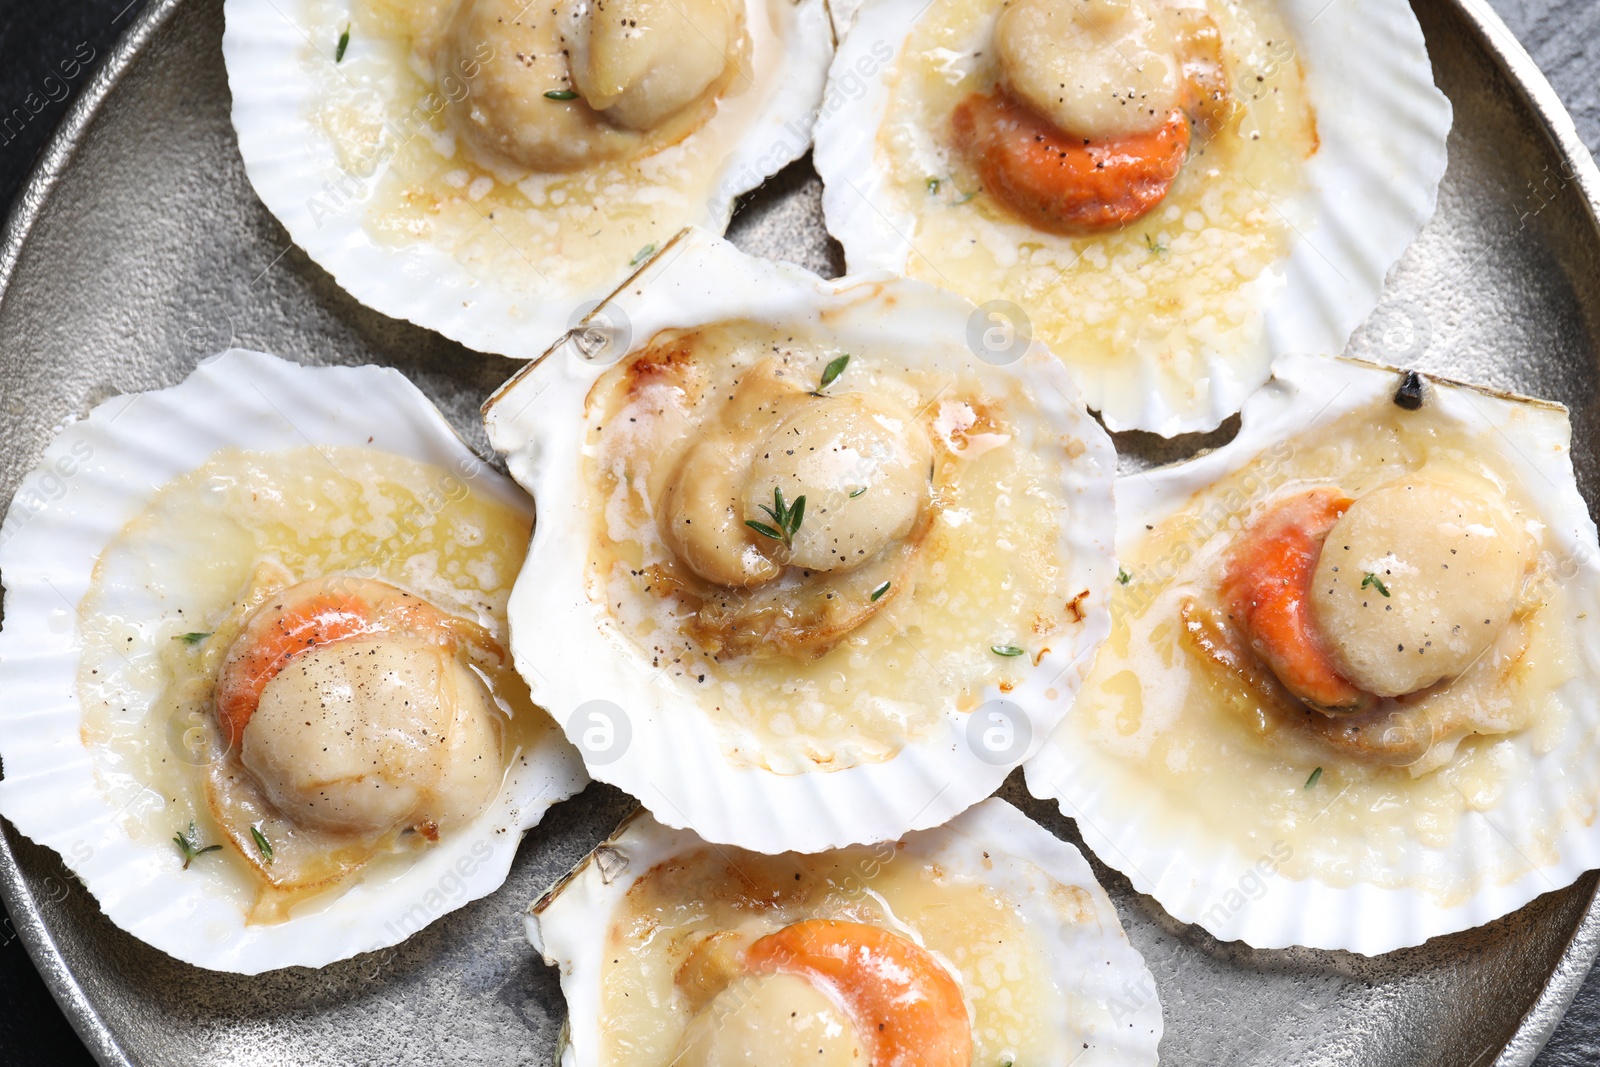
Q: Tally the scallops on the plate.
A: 6